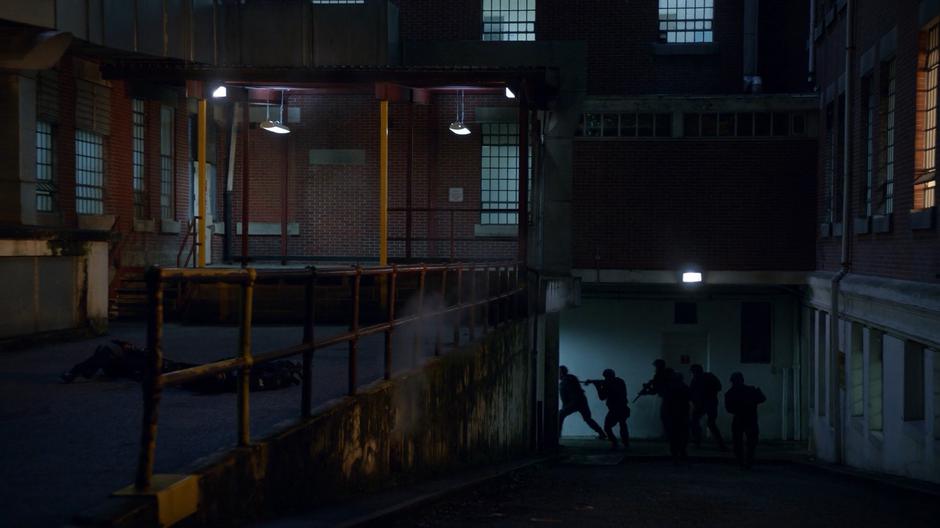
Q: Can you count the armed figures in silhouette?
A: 6